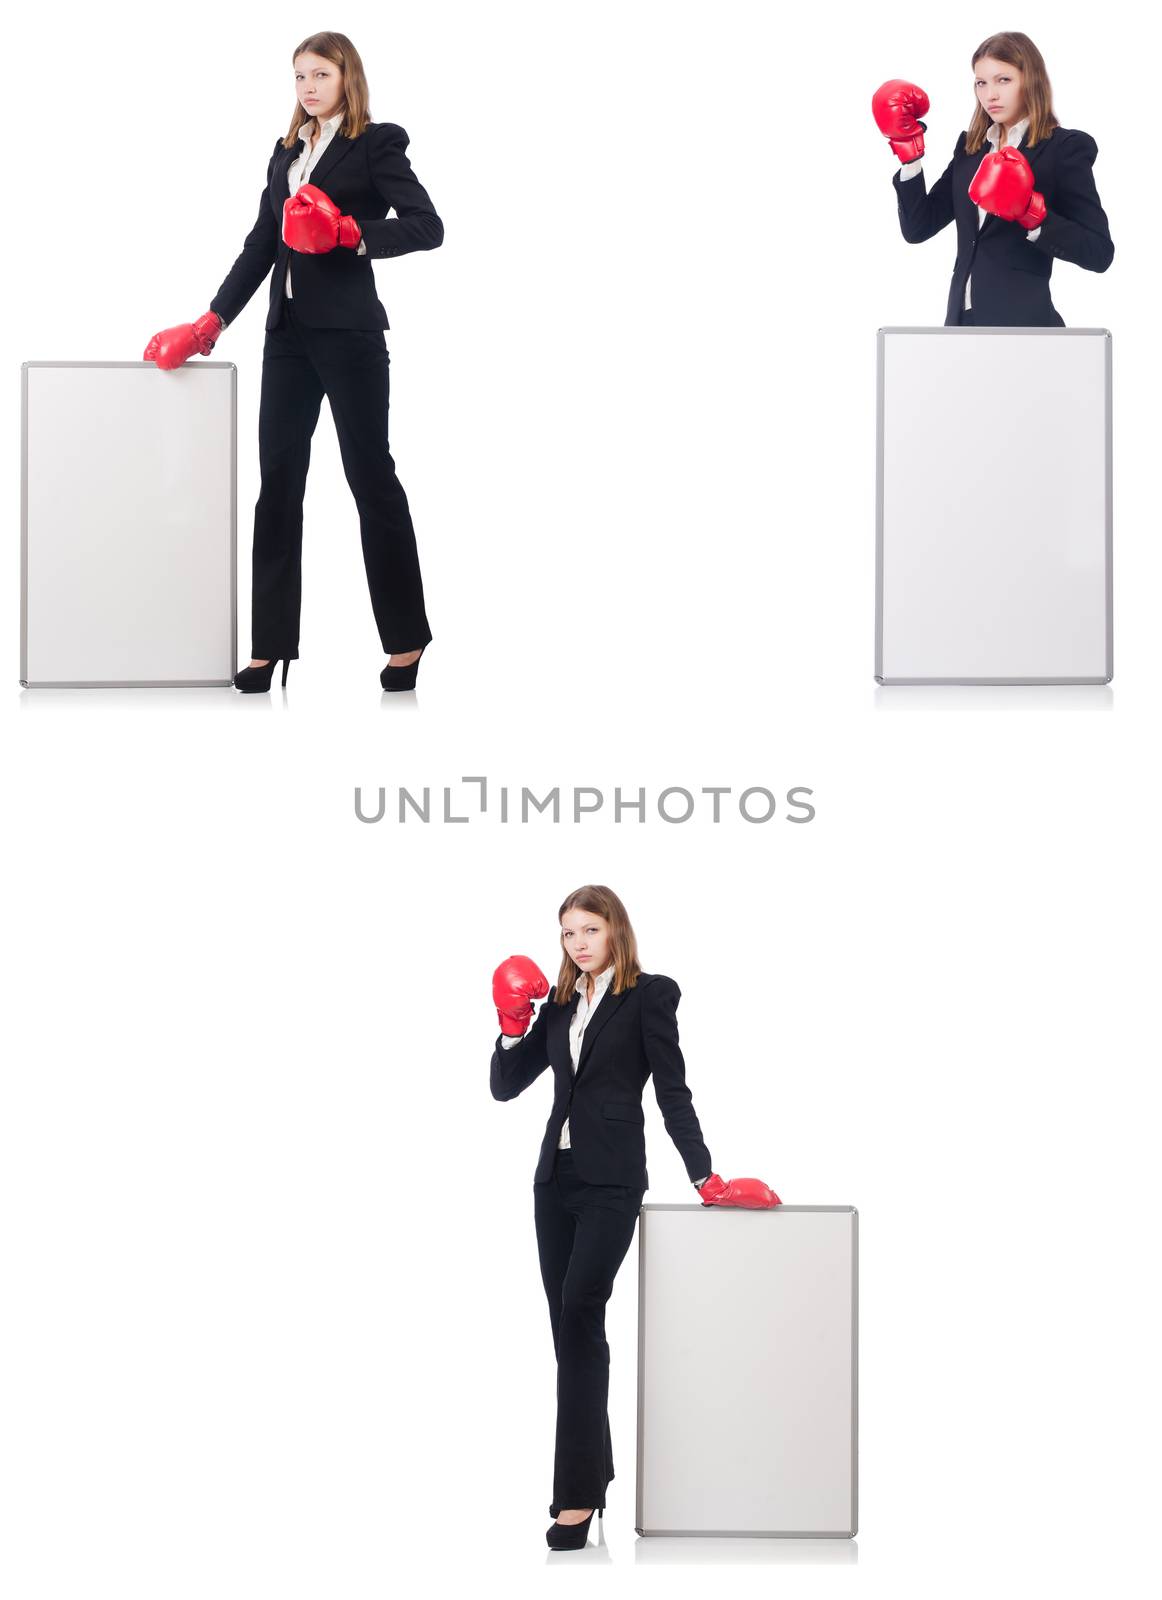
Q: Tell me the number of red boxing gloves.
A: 6